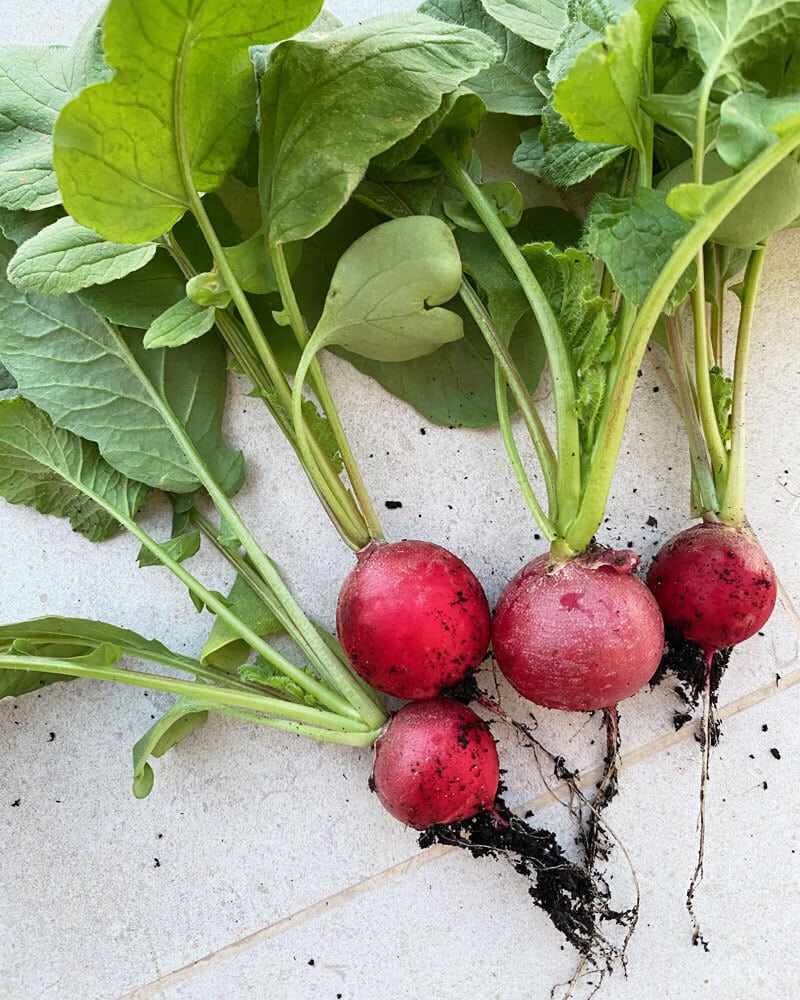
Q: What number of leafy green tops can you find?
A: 4